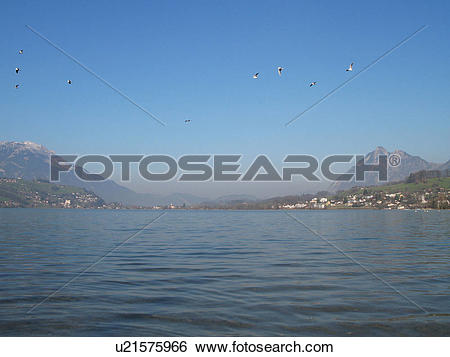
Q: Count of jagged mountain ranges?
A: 2